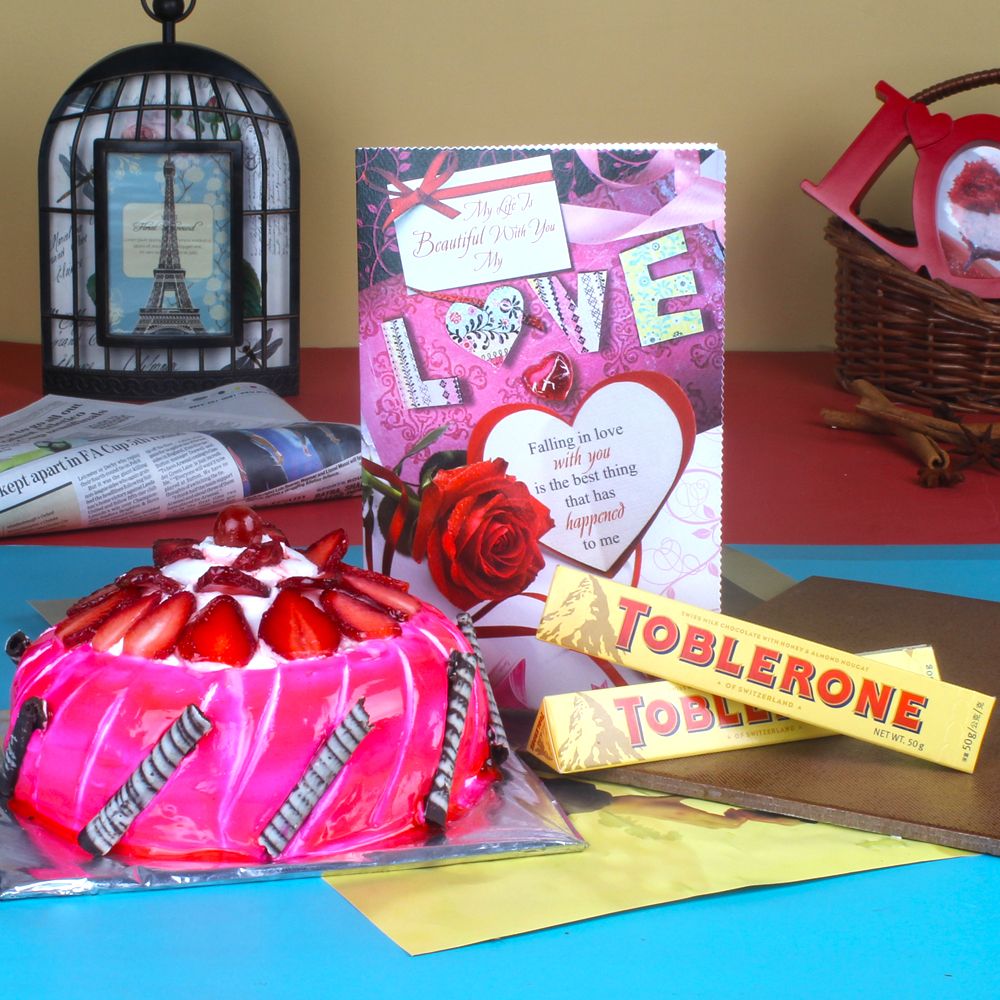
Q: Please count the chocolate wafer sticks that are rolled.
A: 6